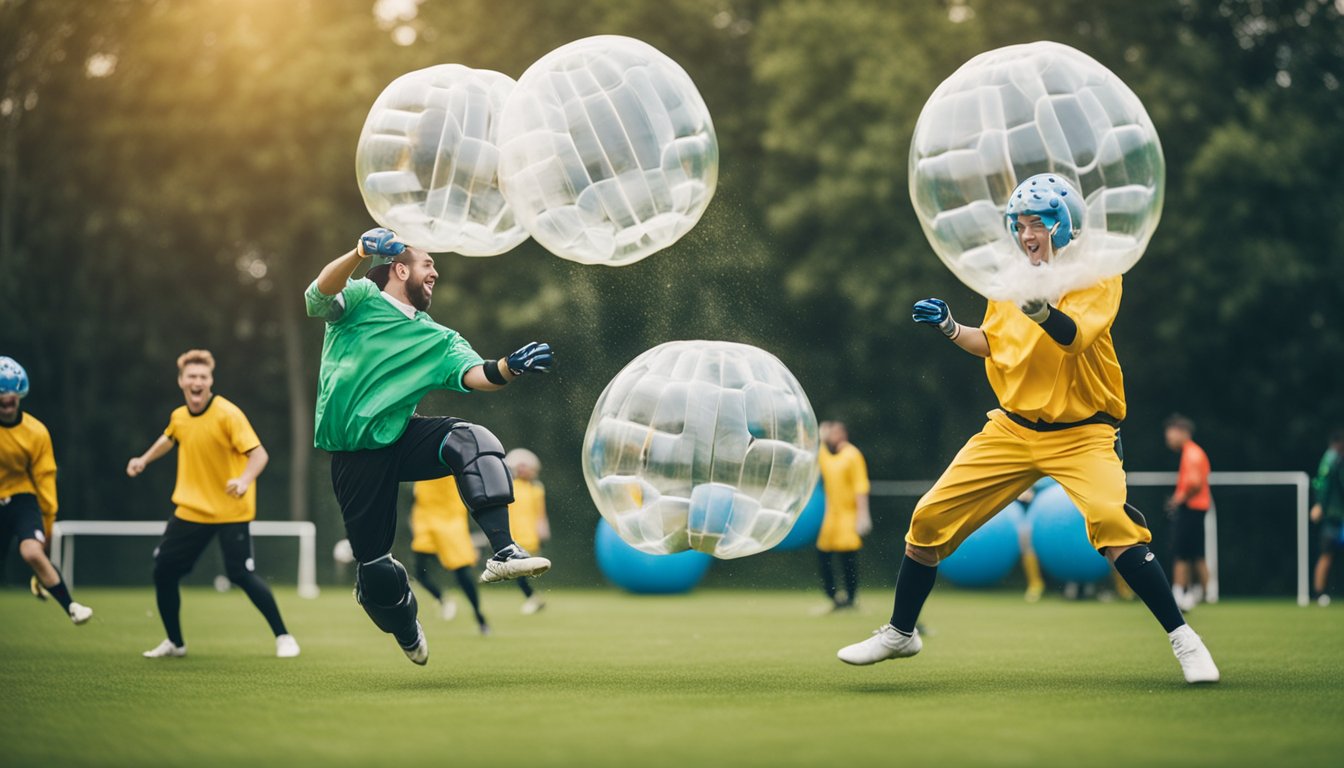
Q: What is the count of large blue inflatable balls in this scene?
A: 4